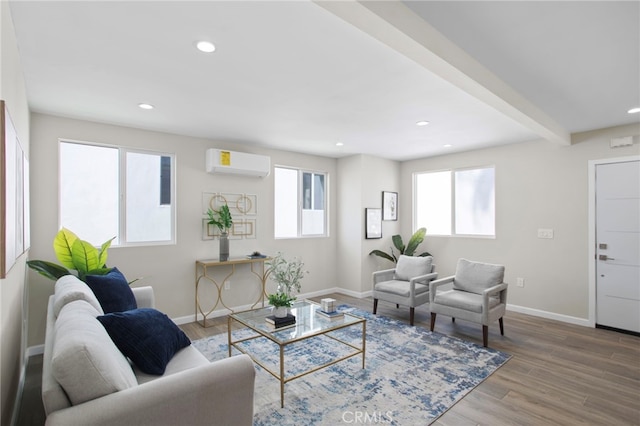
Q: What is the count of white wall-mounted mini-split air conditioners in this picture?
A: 1